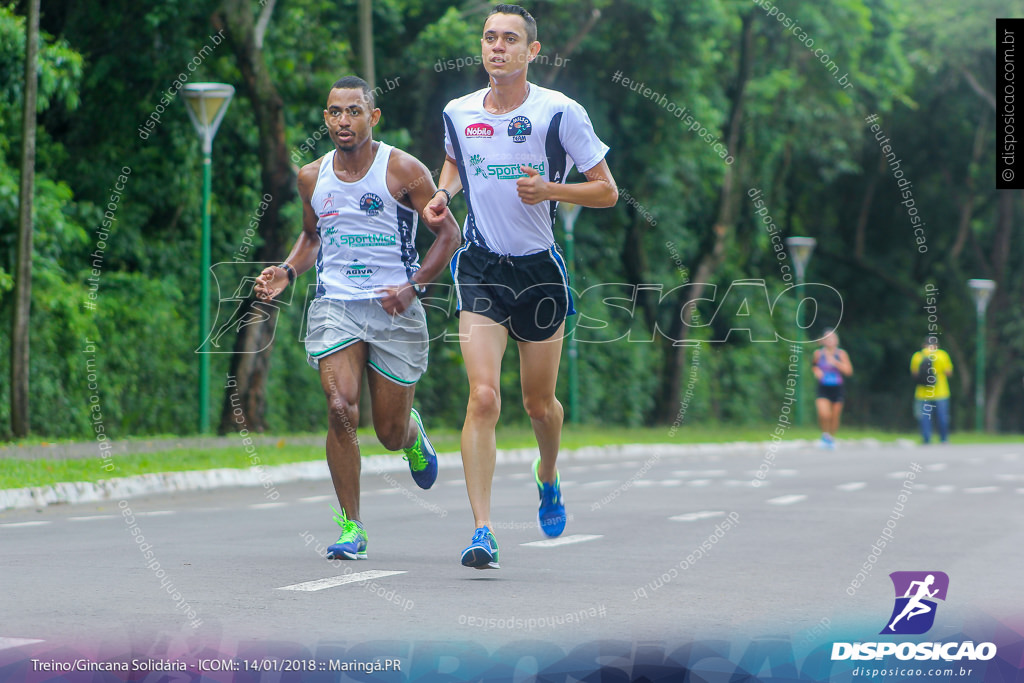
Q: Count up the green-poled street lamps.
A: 4